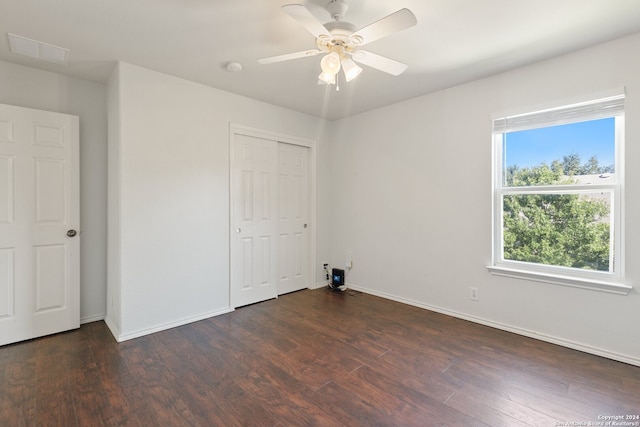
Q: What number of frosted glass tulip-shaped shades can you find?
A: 3